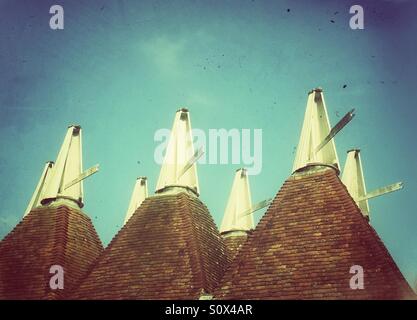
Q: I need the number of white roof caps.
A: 7